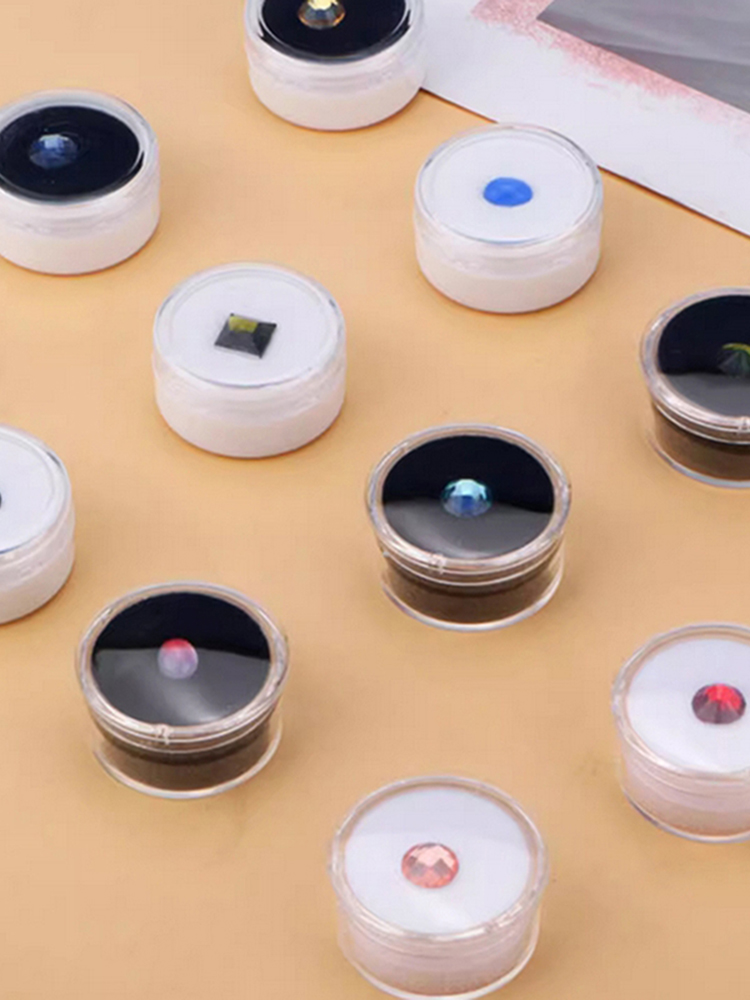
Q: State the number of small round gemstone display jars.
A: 10